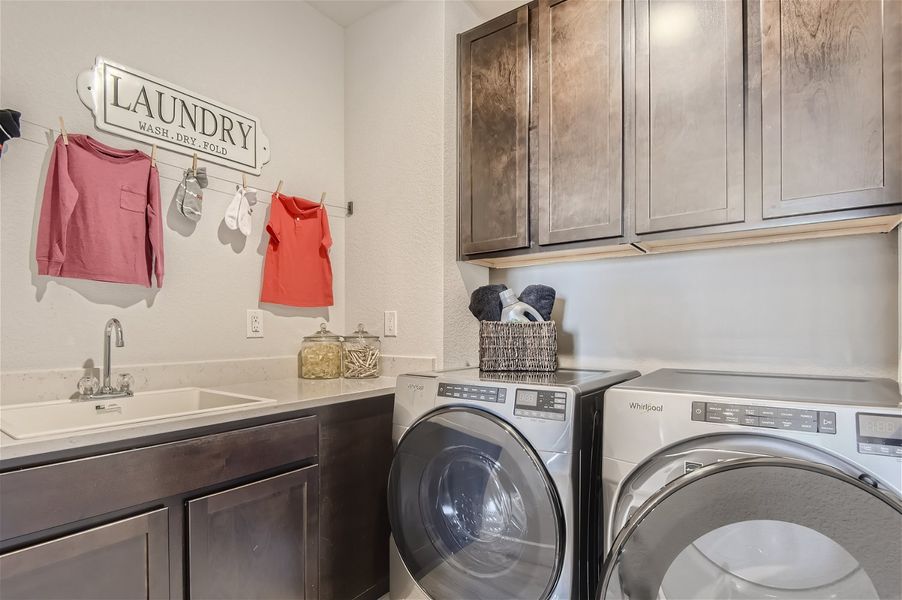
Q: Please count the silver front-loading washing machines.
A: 2